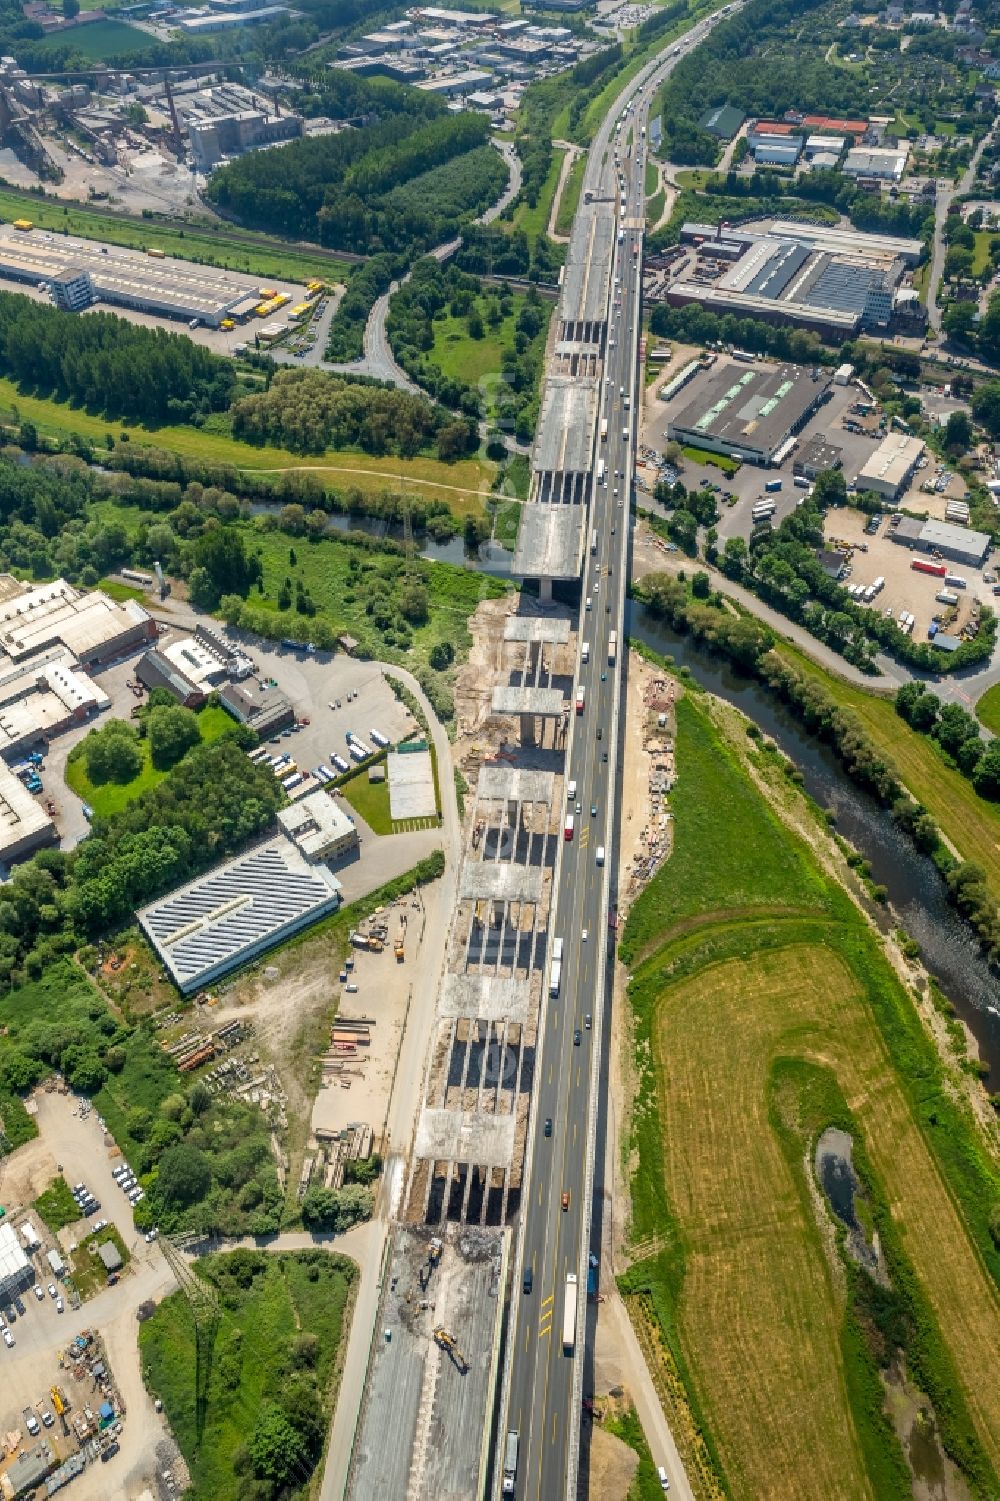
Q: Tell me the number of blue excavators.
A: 0